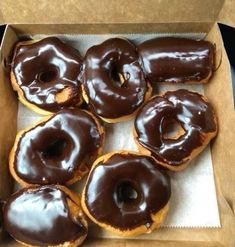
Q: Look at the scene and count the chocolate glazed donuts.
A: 7